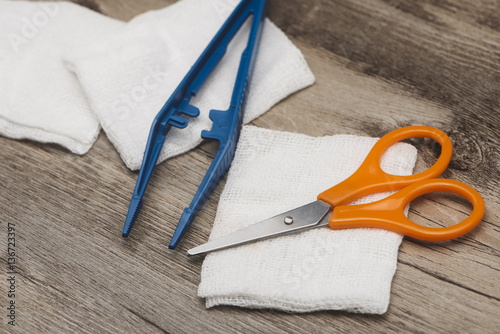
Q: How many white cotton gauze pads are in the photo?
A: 3